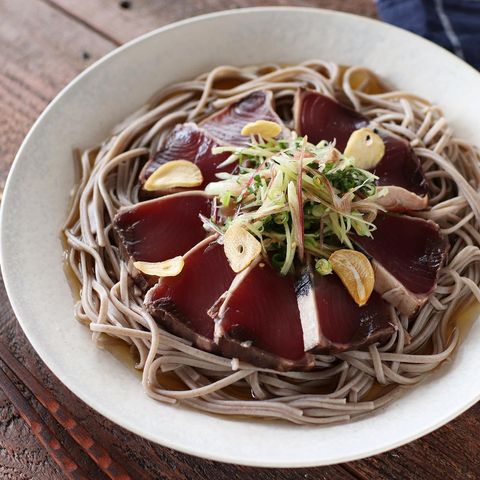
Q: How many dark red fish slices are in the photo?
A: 9